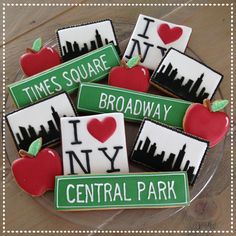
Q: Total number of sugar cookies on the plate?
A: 13